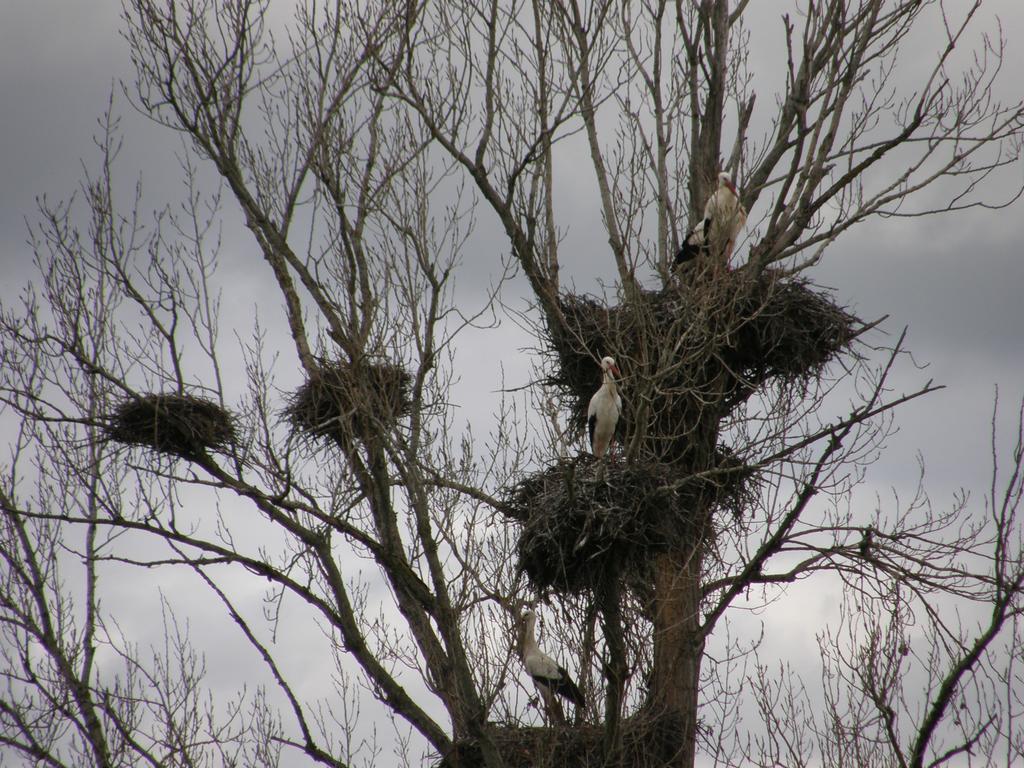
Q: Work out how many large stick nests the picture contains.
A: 5